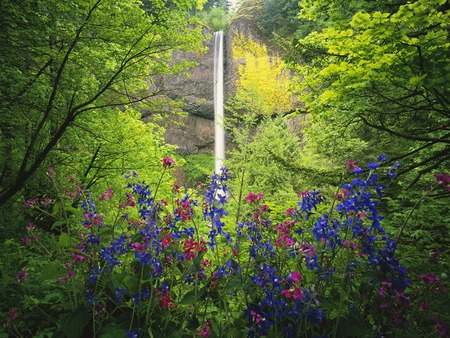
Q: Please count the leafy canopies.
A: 2